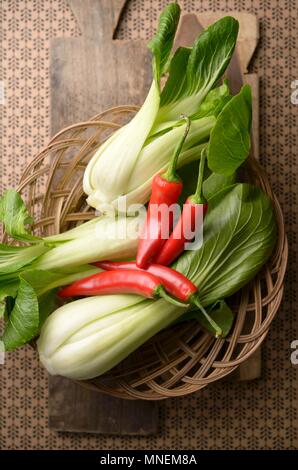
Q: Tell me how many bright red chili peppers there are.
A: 4